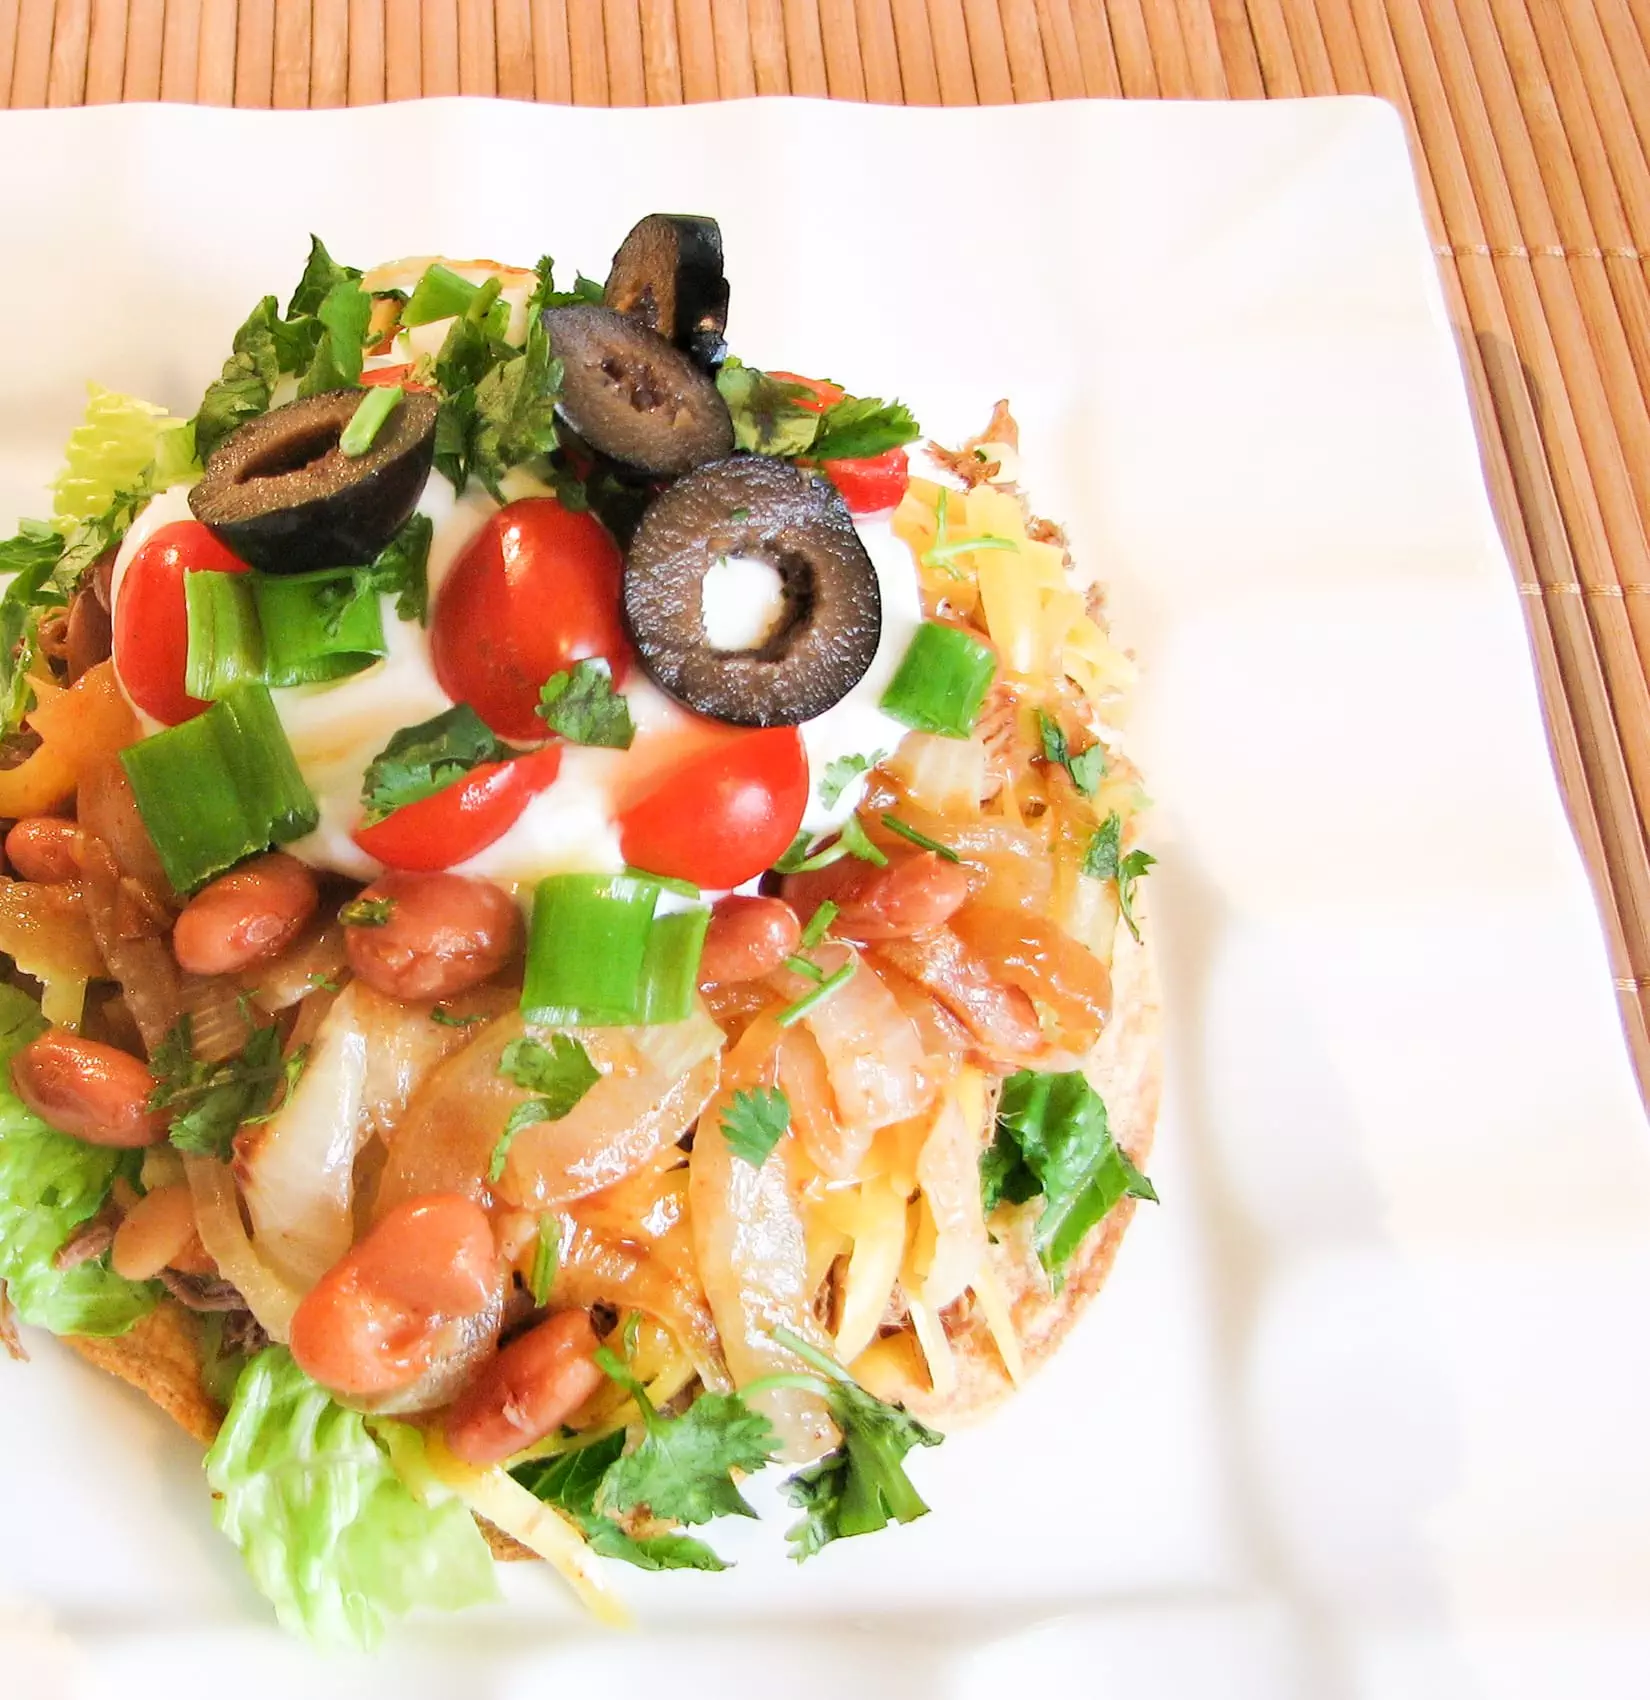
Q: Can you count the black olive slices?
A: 4